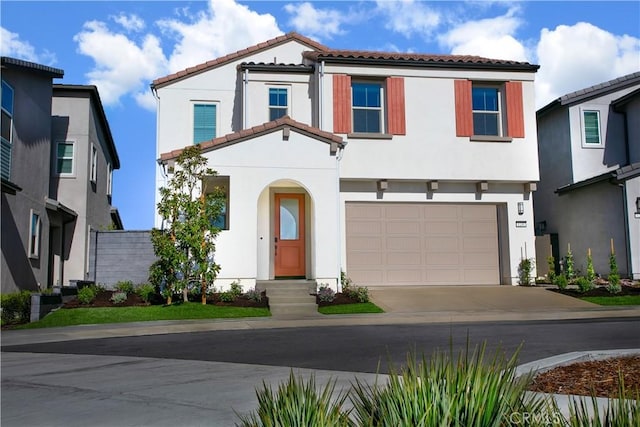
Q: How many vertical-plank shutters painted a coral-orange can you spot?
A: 4